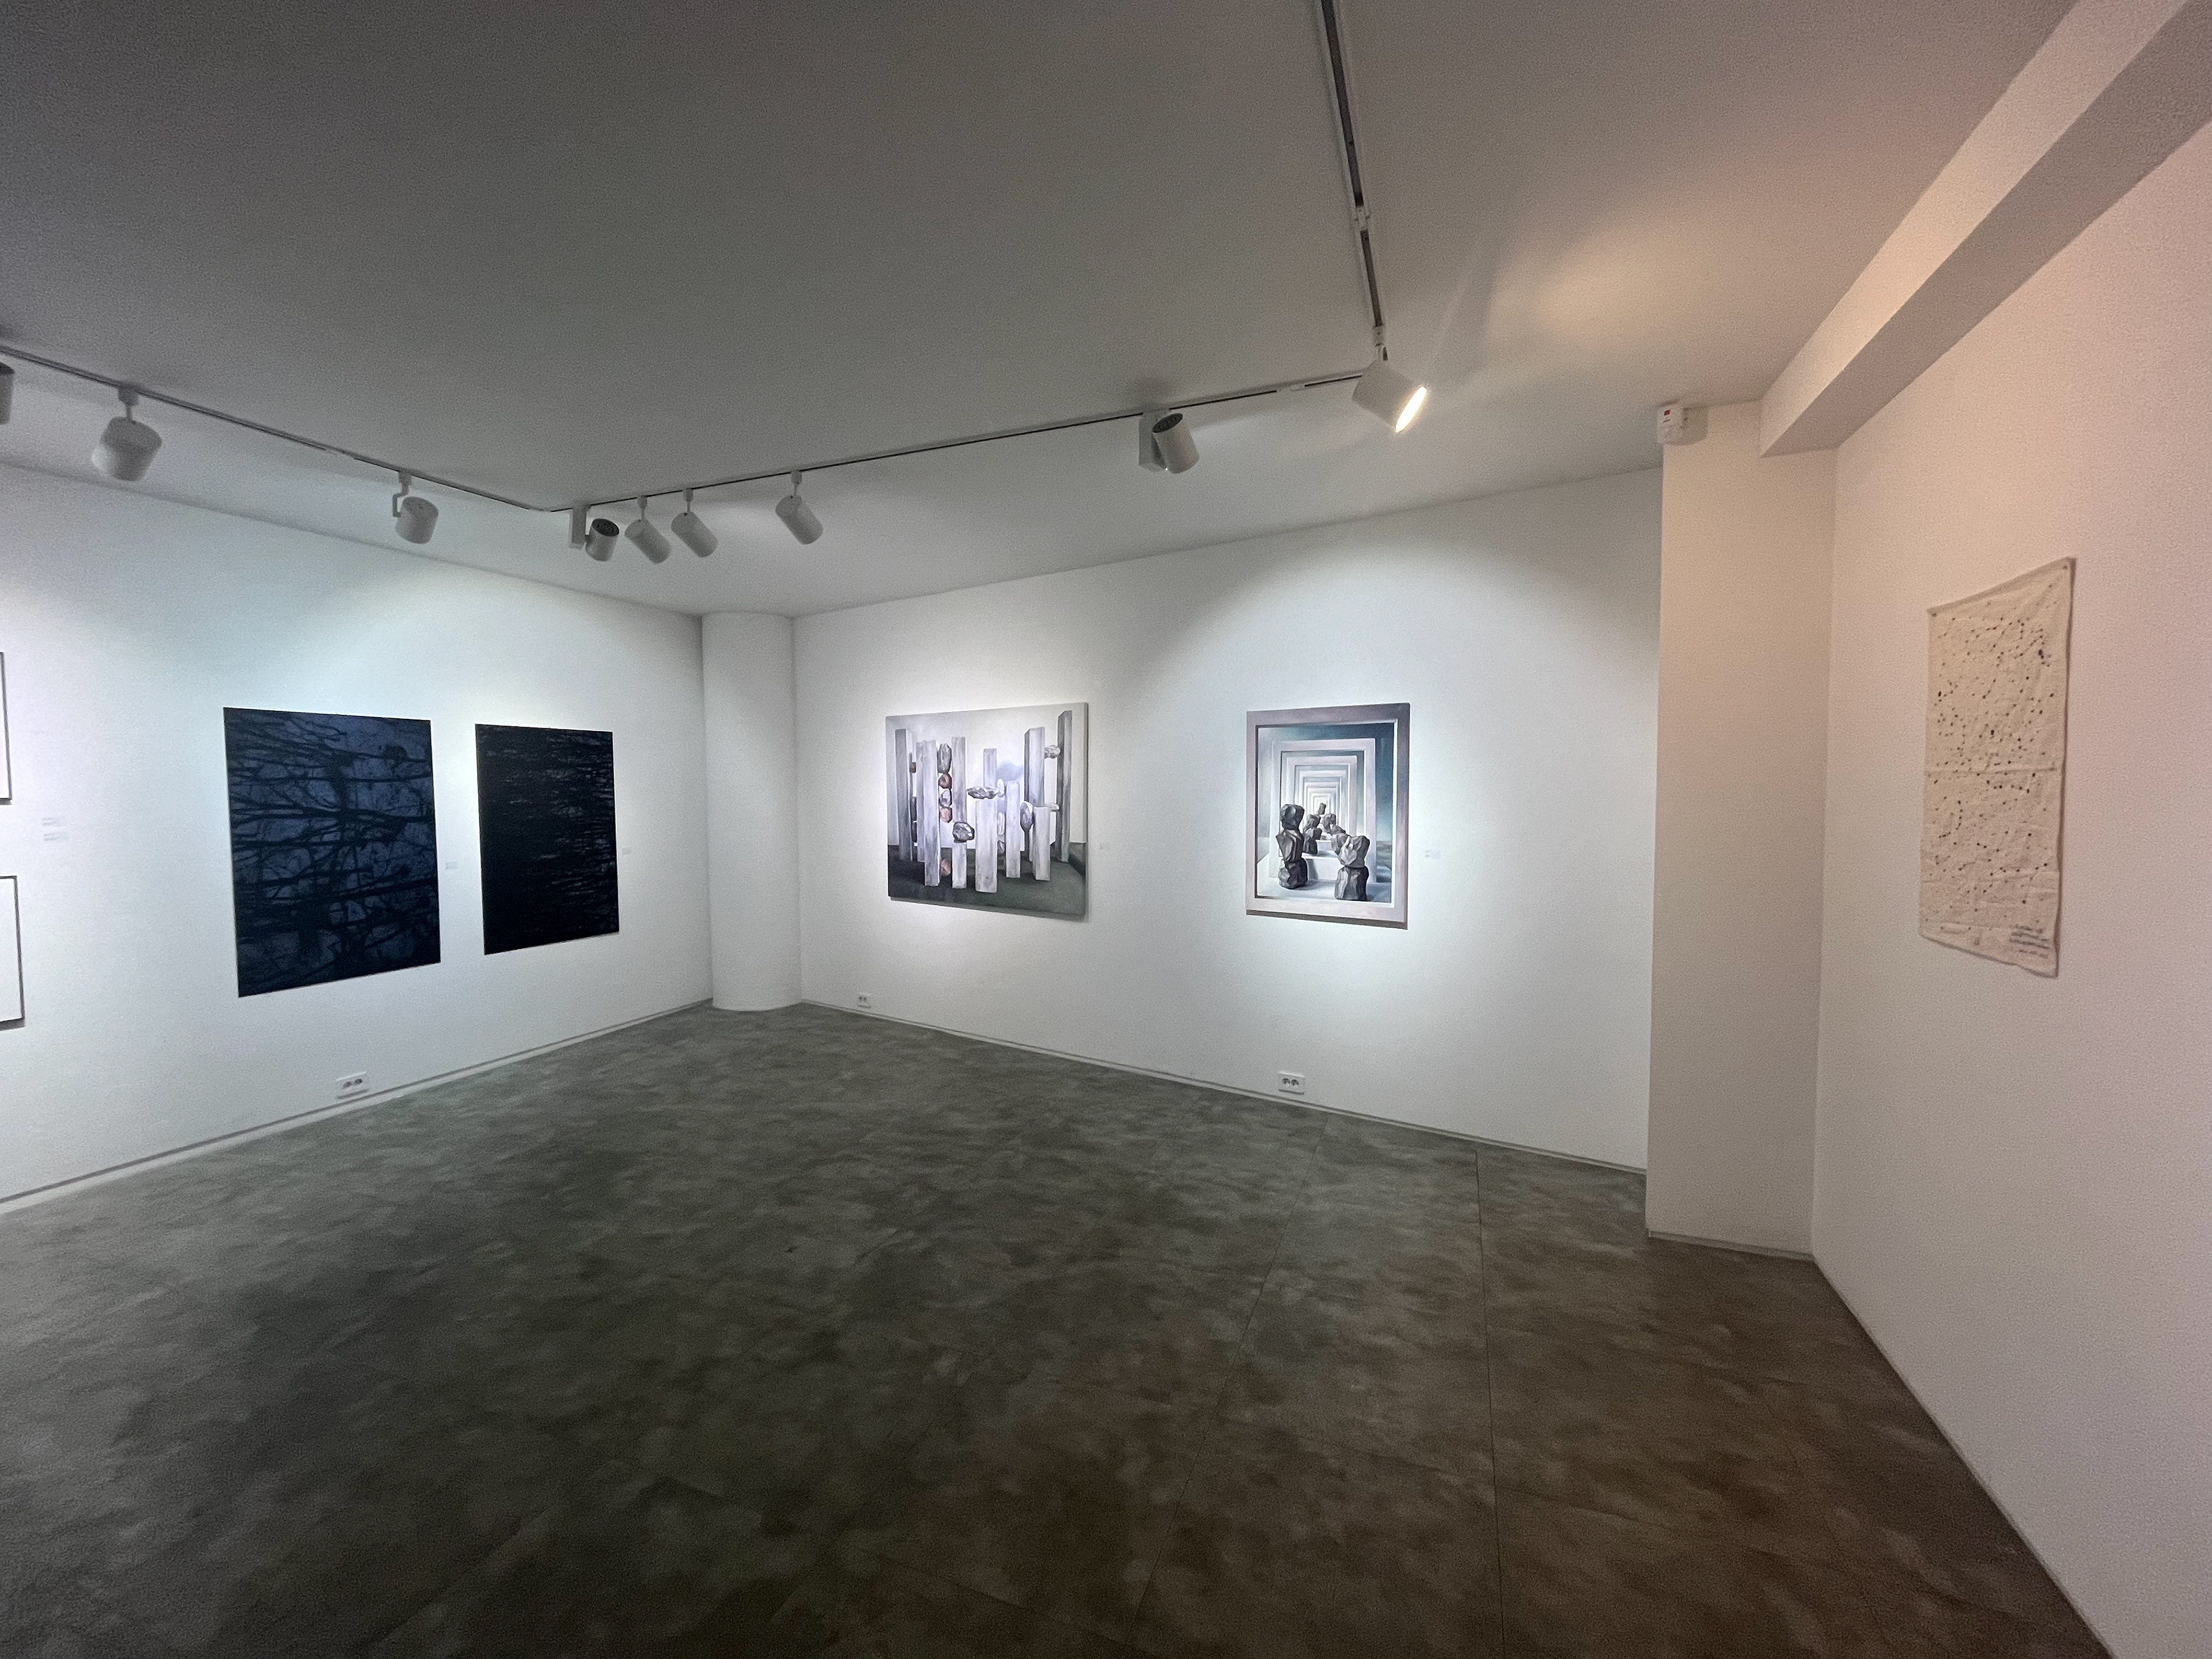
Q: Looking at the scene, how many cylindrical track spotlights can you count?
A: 9